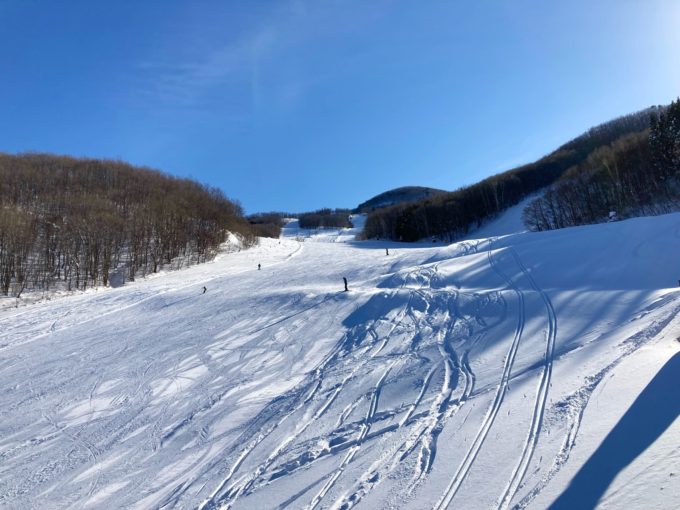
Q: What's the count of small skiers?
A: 4